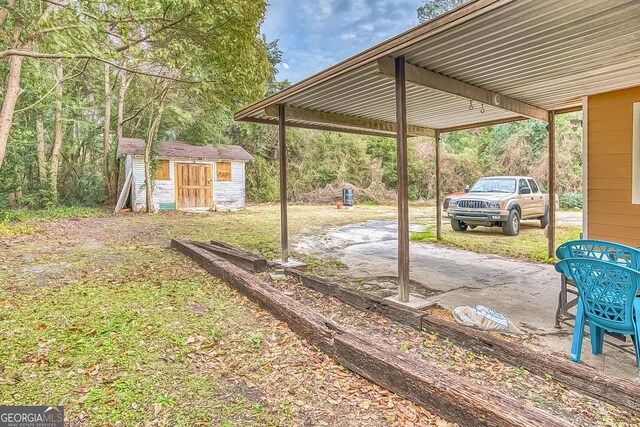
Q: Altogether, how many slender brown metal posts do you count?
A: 4